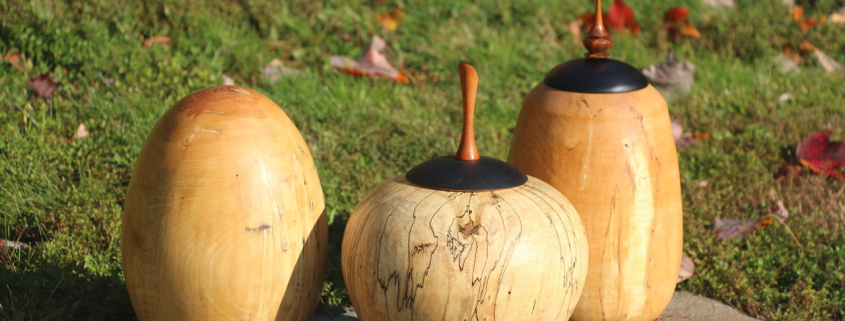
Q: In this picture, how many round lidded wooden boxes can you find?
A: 2